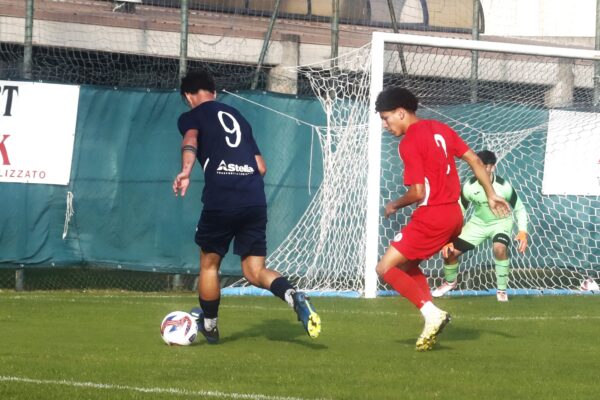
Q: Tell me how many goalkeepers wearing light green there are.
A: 1